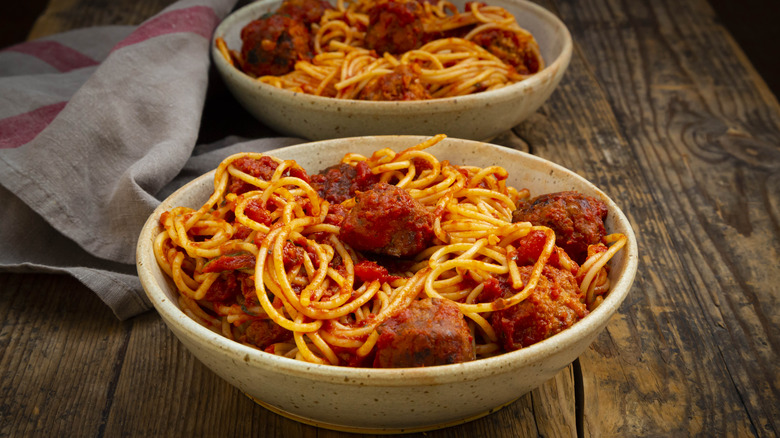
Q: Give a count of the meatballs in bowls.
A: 10